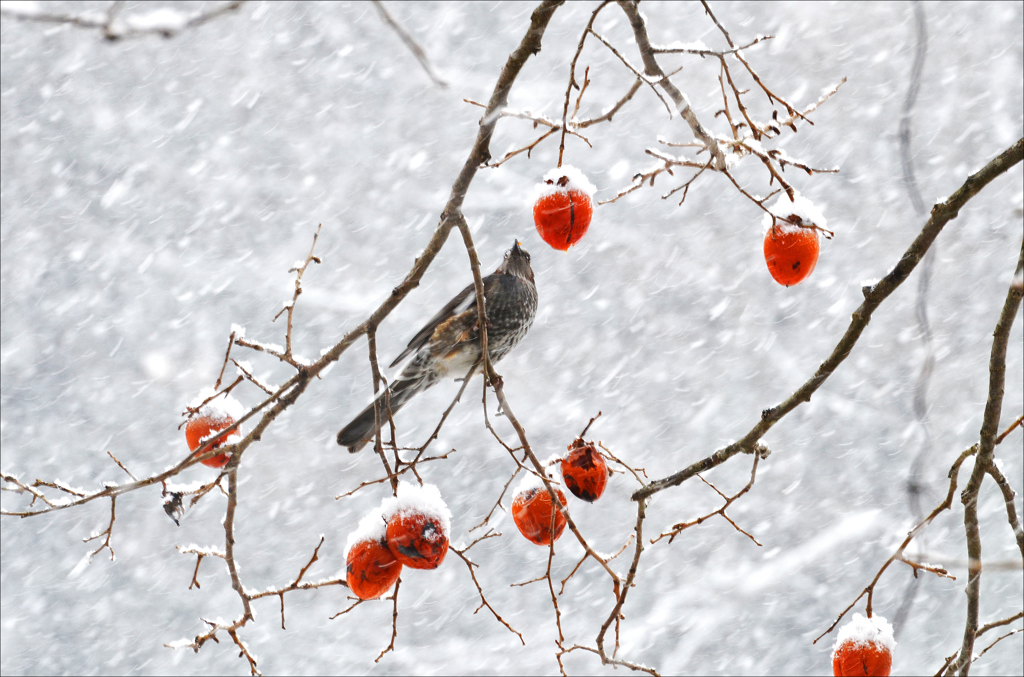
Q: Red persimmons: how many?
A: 8